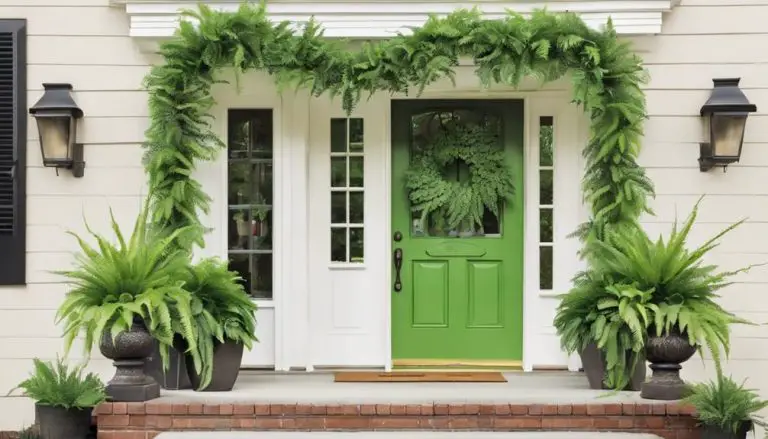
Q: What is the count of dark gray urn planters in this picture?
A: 2